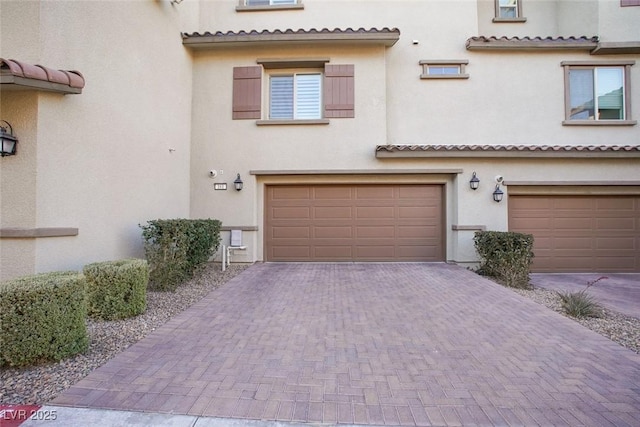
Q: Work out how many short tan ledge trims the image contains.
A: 3